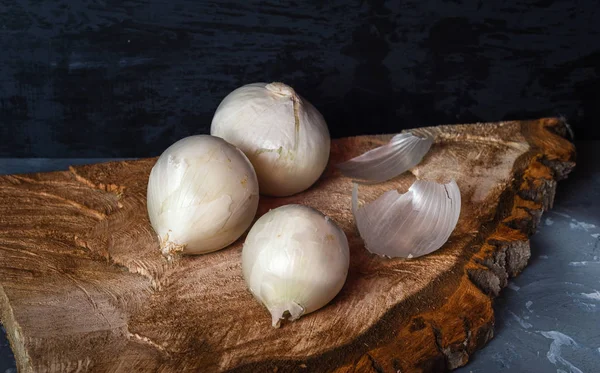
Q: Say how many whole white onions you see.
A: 3